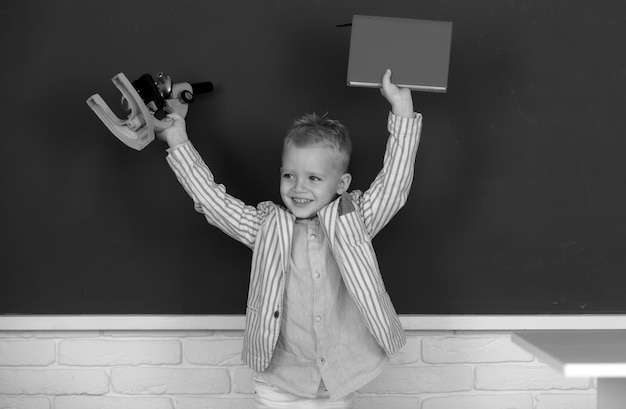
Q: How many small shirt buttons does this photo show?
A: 4